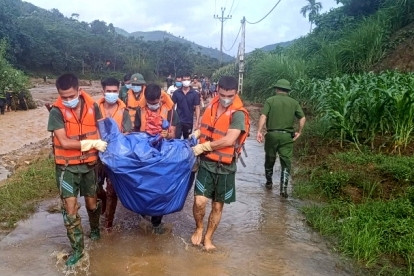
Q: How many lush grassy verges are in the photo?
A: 2